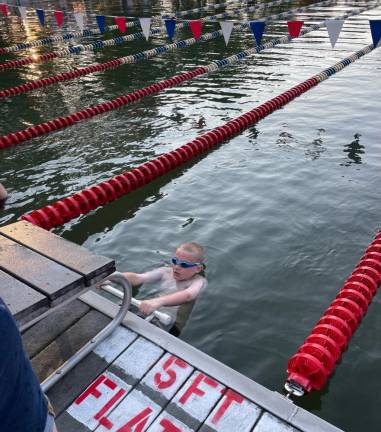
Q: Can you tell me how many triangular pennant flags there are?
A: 15